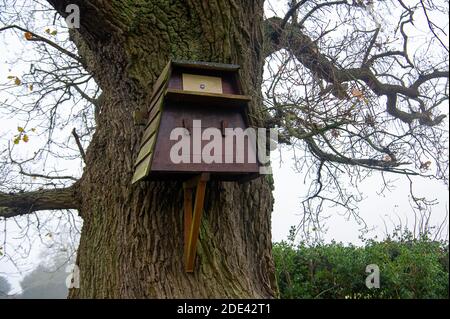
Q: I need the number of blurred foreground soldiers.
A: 0